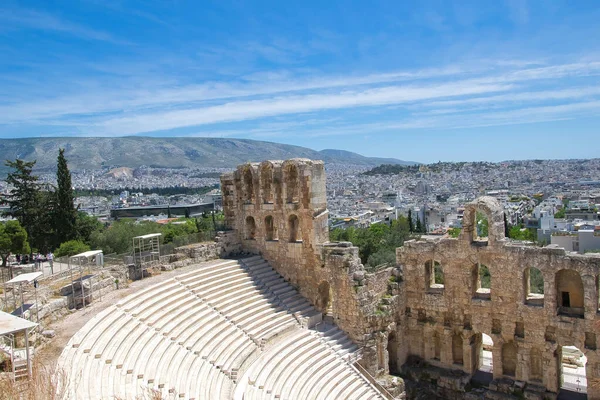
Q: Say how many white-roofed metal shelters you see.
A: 4